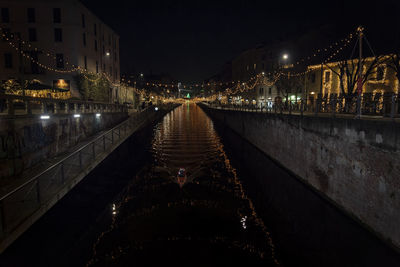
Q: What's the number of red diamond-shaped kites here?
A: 0